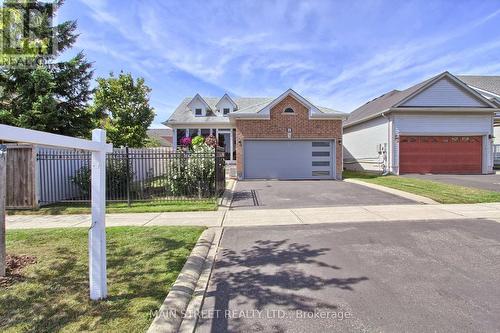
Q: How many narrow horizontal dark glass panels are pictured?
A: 4